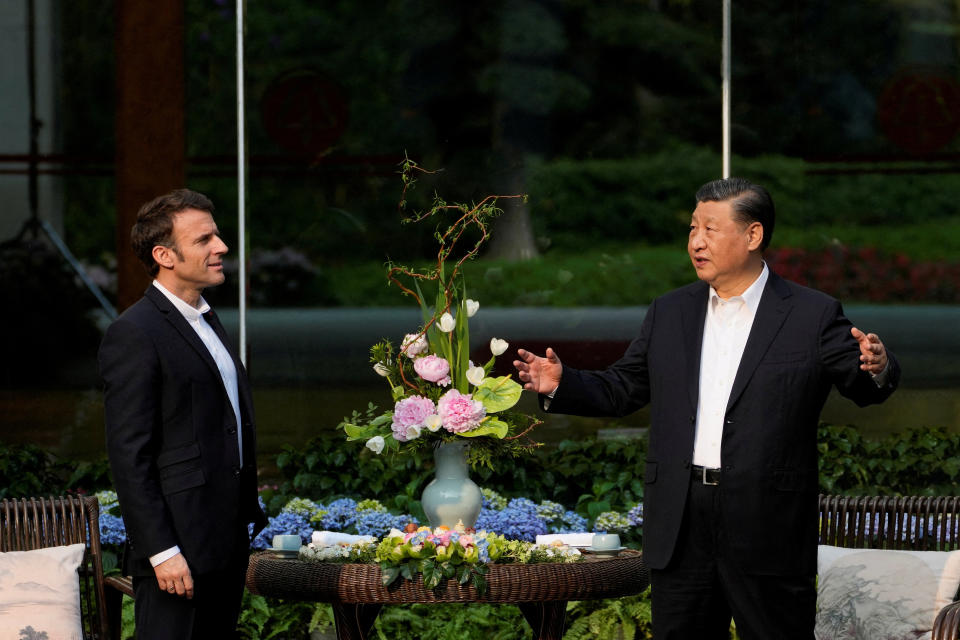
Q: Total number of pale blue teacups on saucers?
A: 2